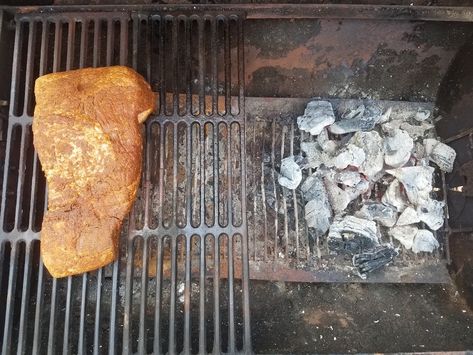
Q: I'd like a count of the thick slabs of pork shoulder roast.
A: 1